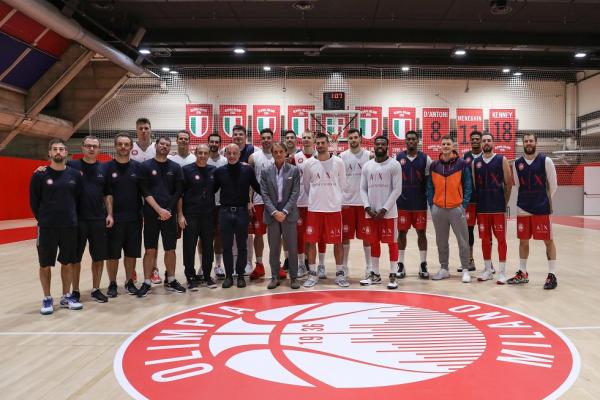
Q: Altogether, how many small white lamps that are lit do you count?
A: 10